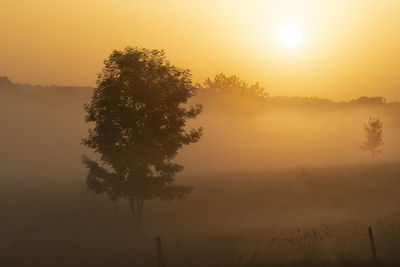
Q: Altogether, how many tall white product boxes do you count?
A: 0